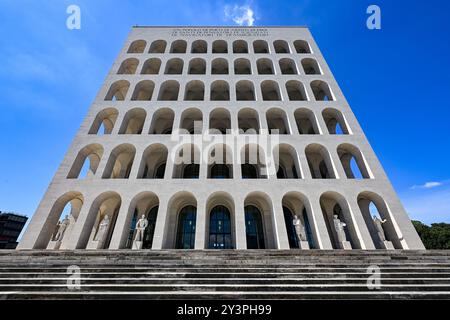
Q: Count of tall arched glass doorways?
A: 3